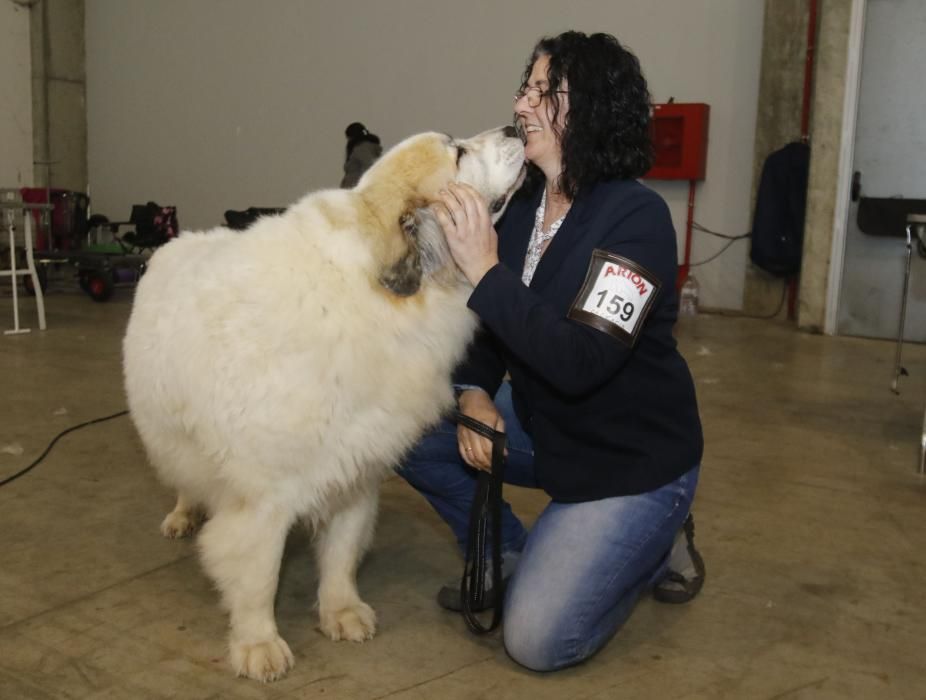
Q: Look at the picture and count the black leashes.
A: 1